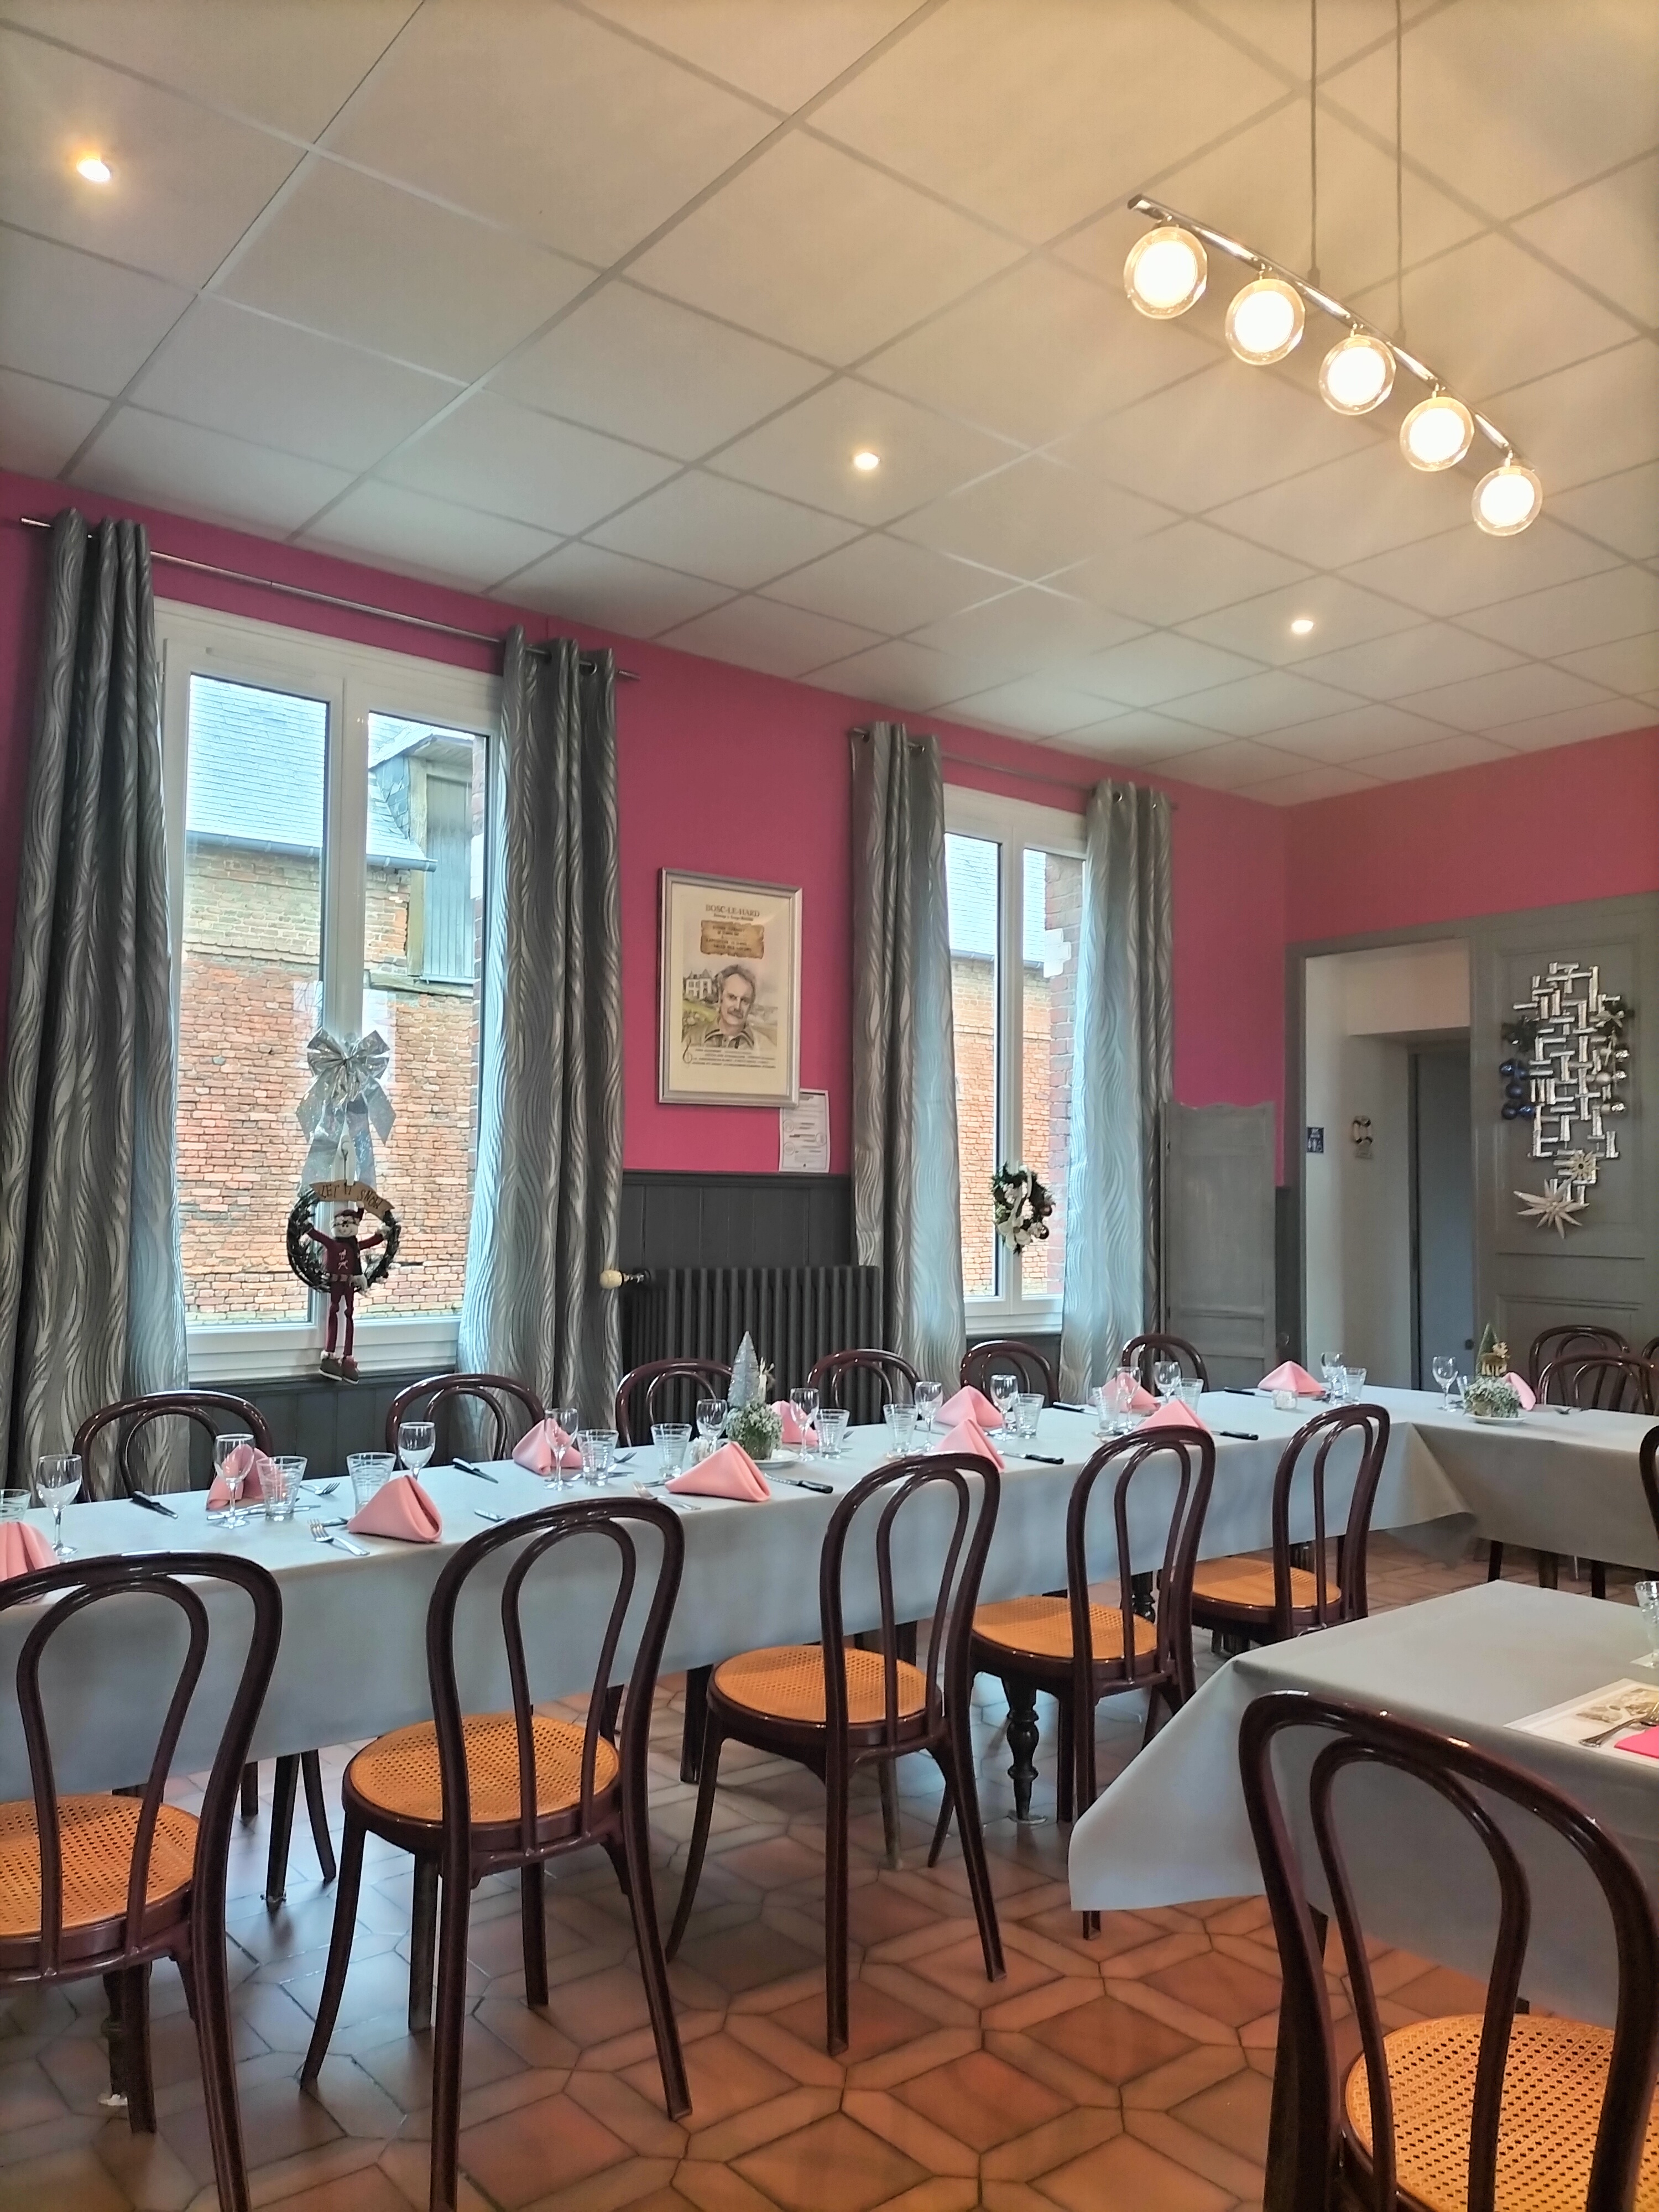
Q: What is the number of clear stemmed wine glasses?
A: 12